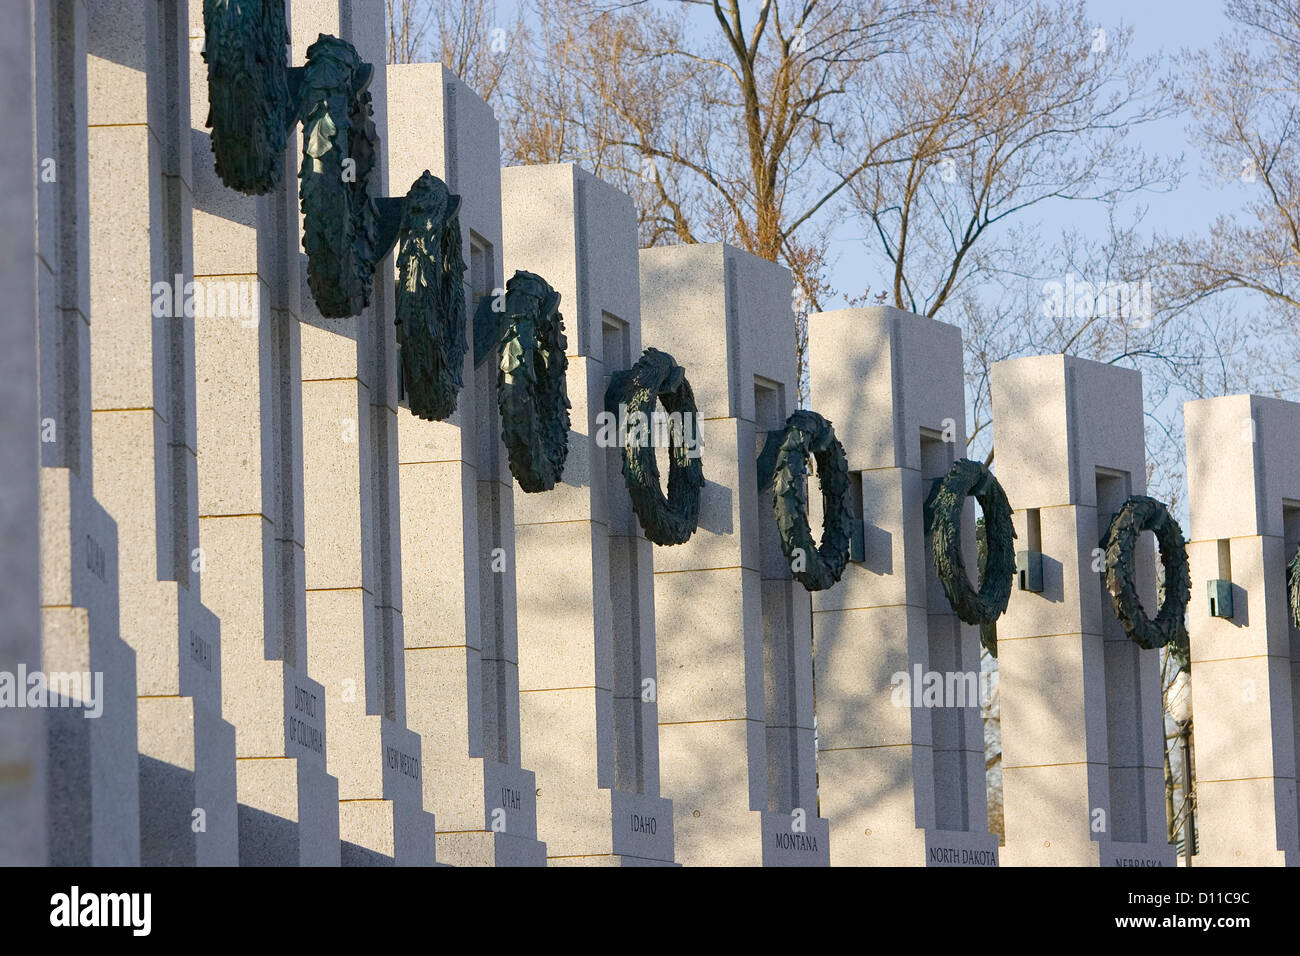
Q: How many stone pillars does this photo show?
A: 11